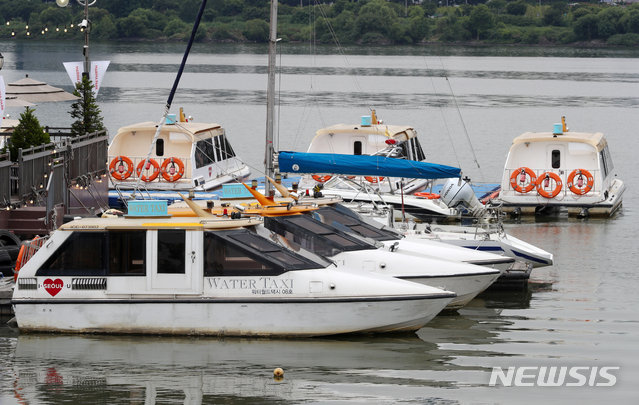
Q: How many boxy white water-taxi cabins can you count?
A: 3